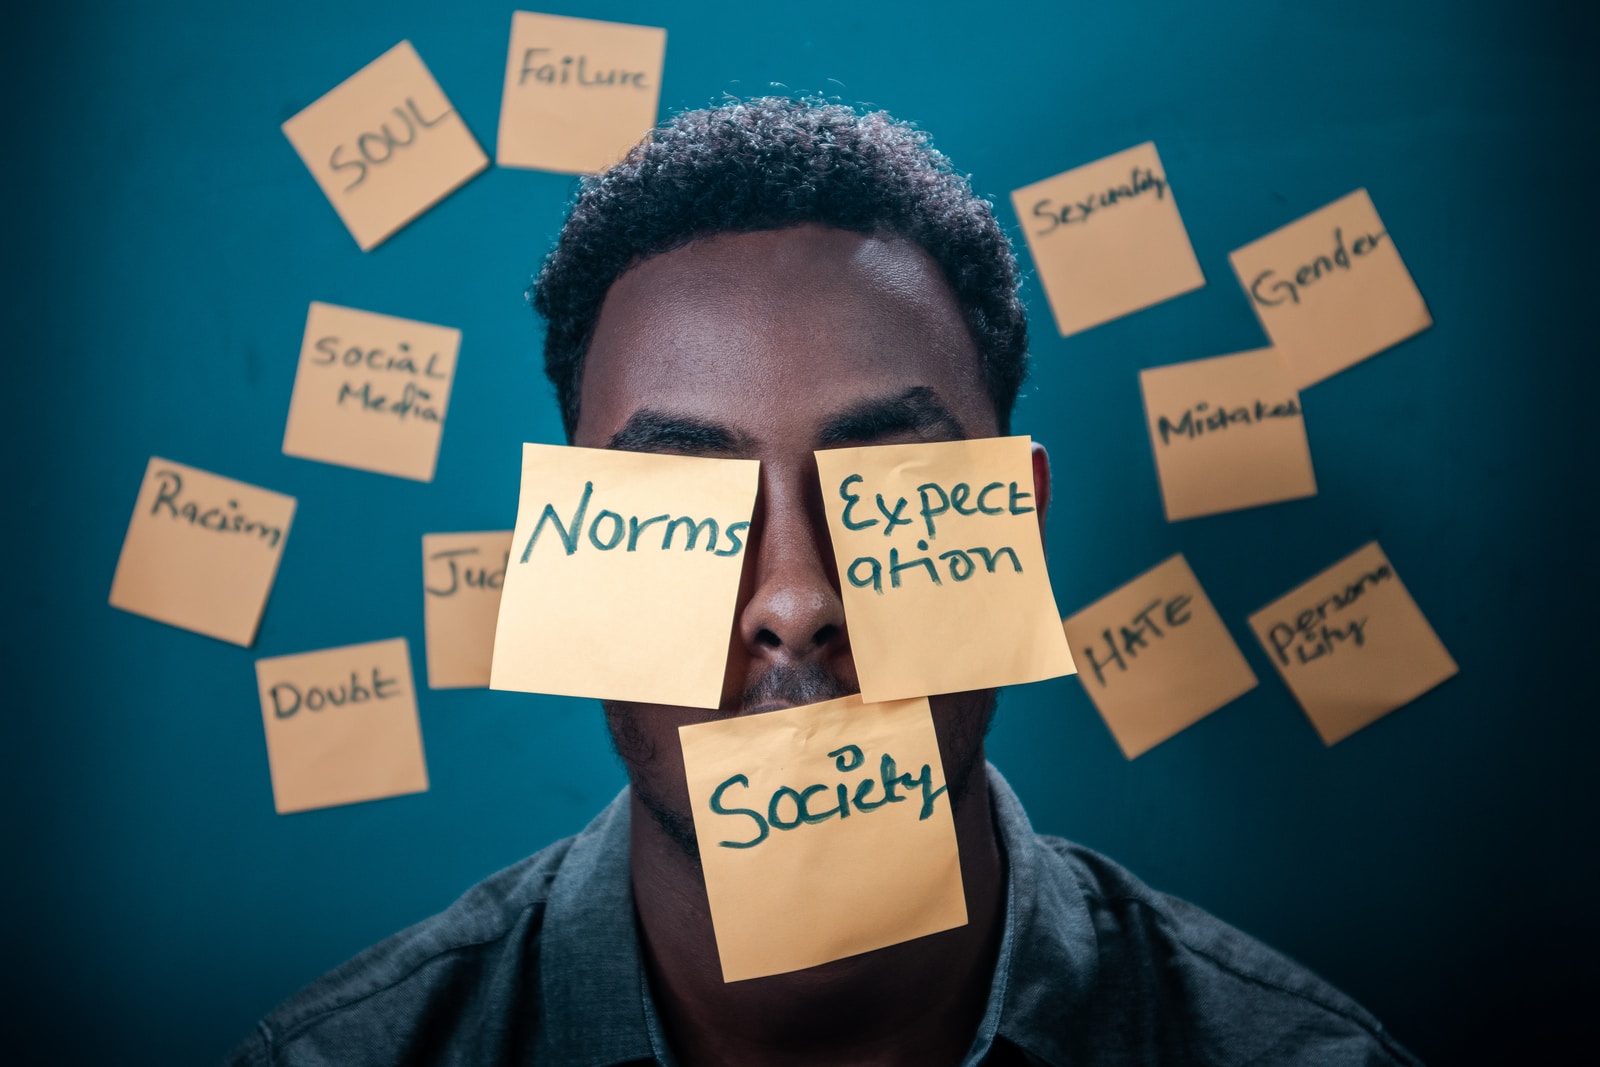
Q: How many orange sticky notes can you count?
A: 14